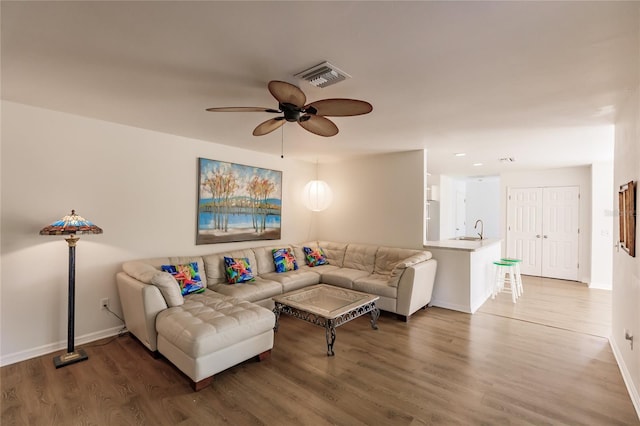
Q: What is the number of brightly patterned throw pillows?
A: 4